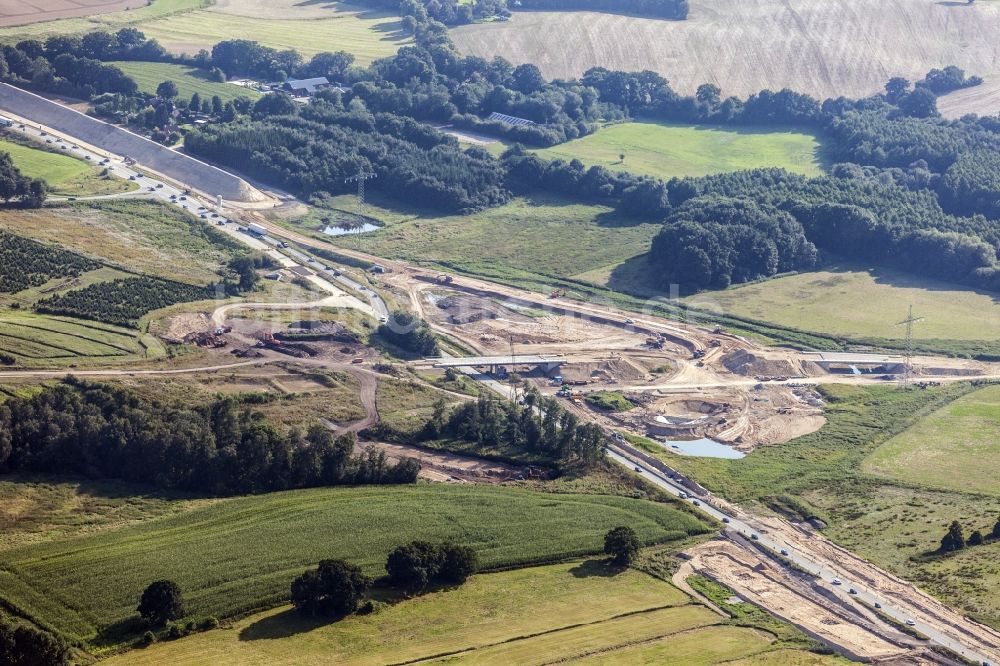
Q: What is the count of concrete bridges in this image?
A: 2